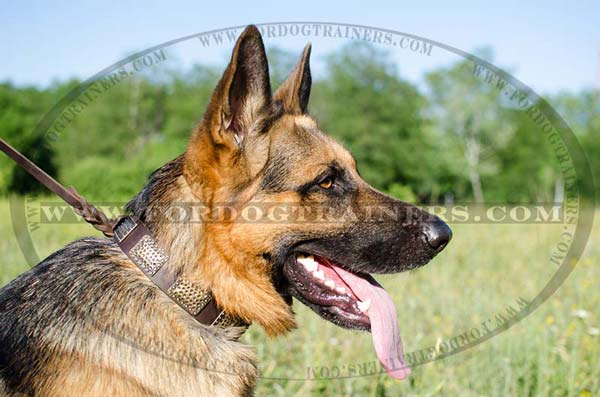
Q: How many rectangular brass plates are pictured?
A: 3